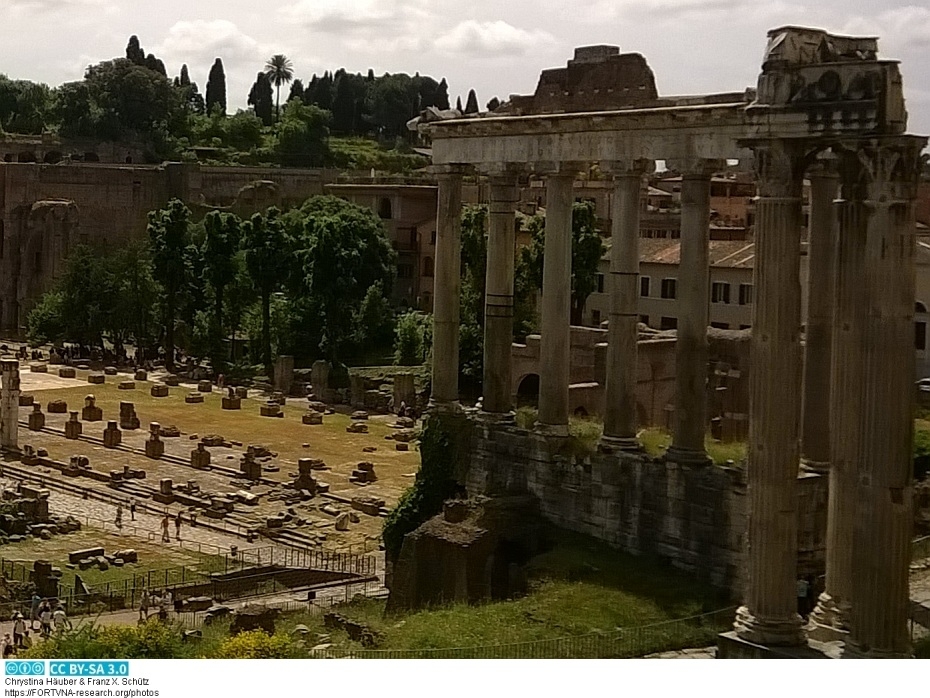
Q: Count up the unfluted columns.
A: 6